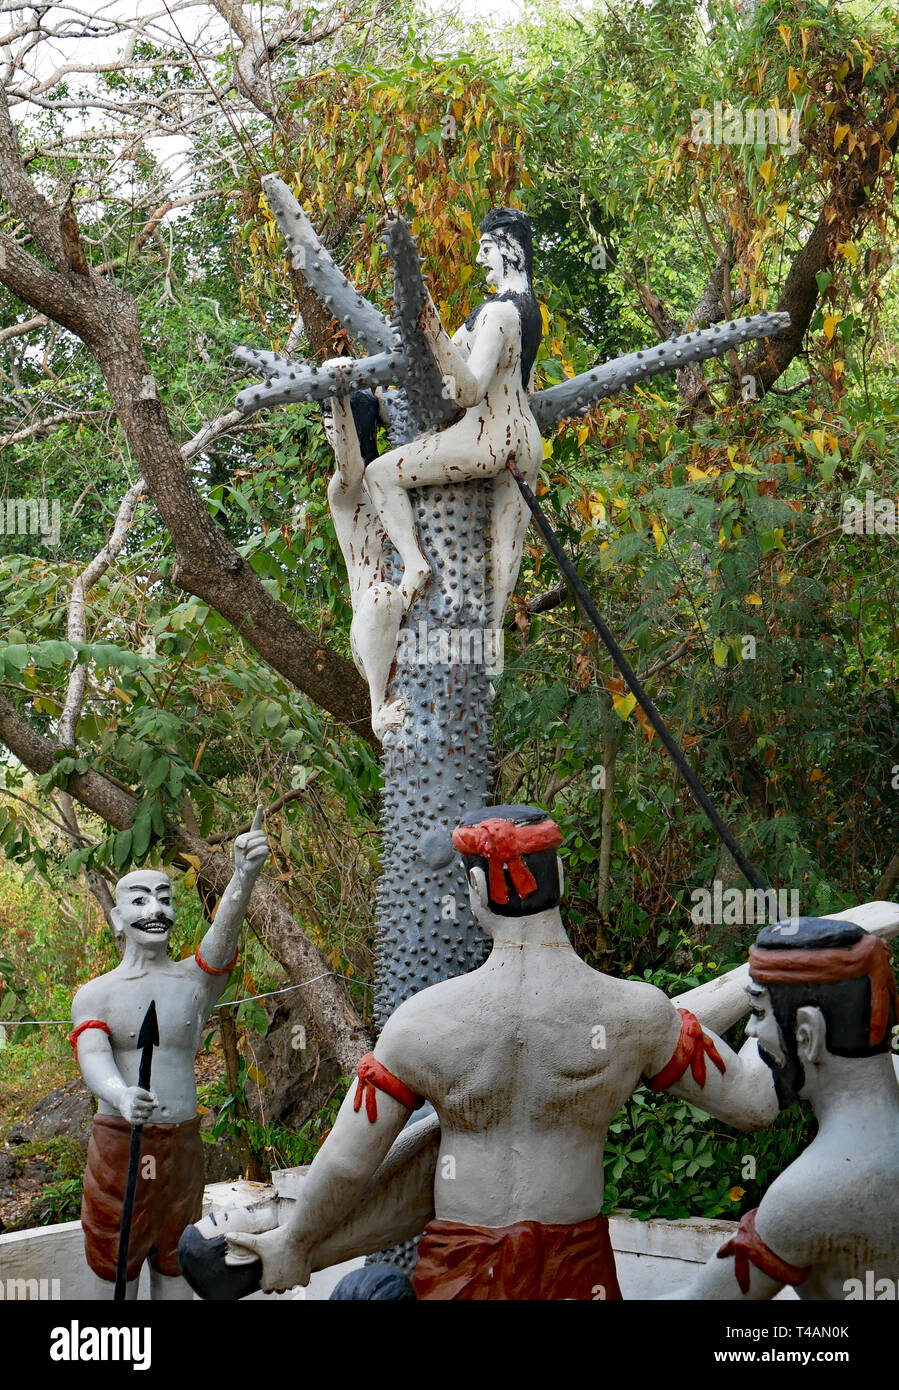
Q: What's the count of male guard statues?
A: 3